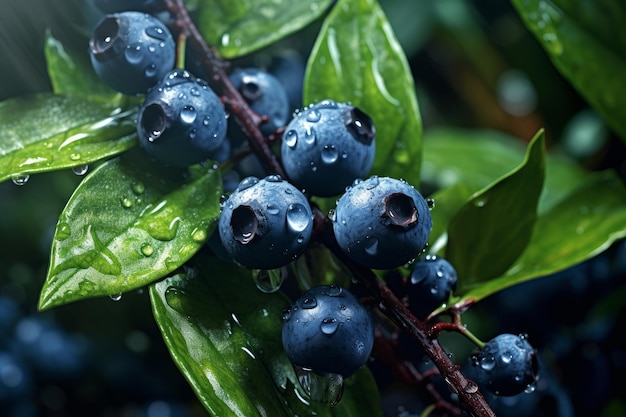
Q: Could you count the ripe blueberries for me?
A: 9